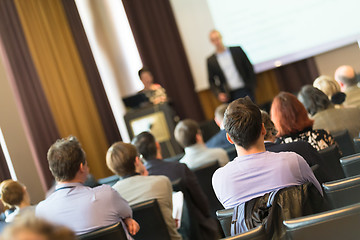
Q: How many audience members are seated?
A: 13